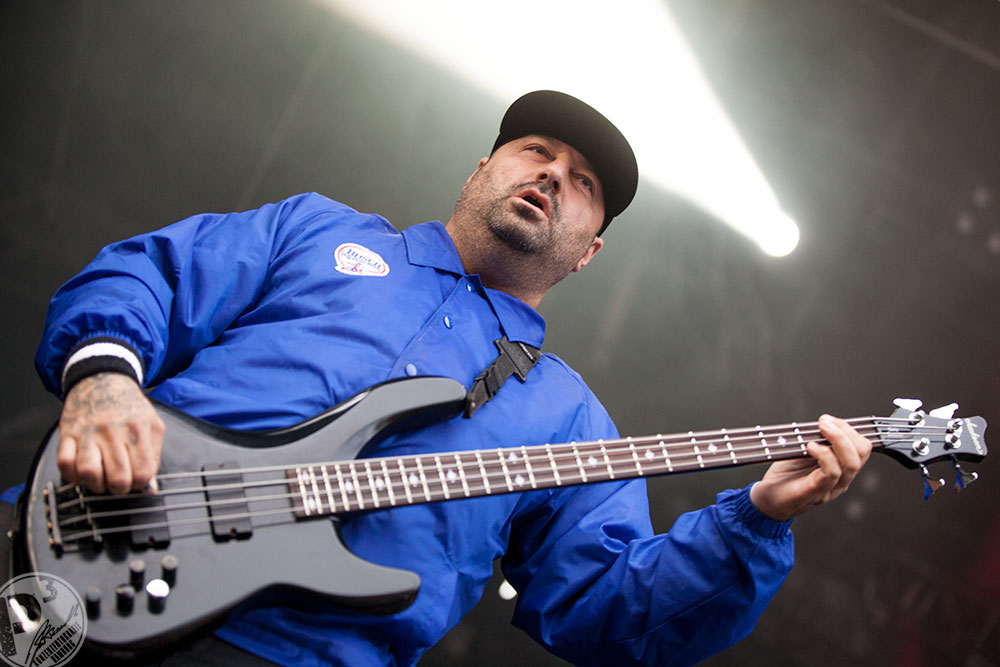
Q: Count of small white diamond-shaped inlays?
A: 12